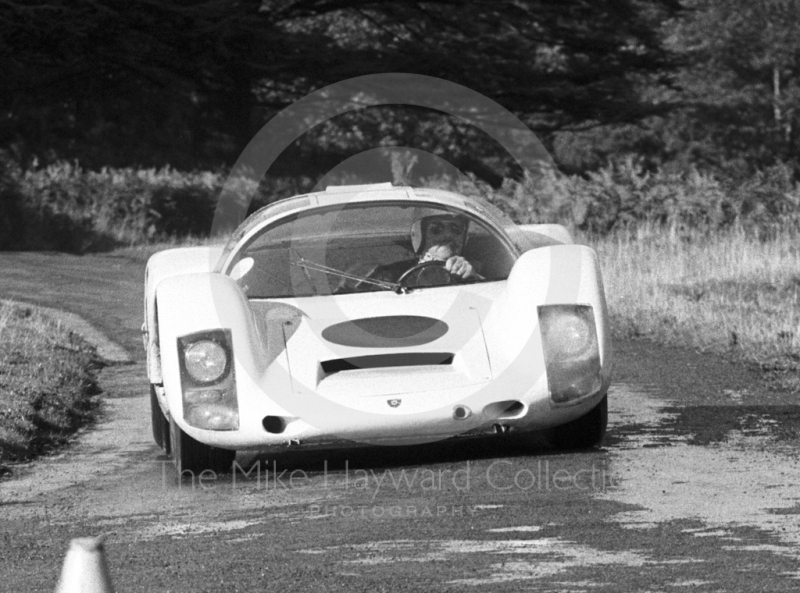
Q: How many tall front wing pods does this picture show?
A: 2